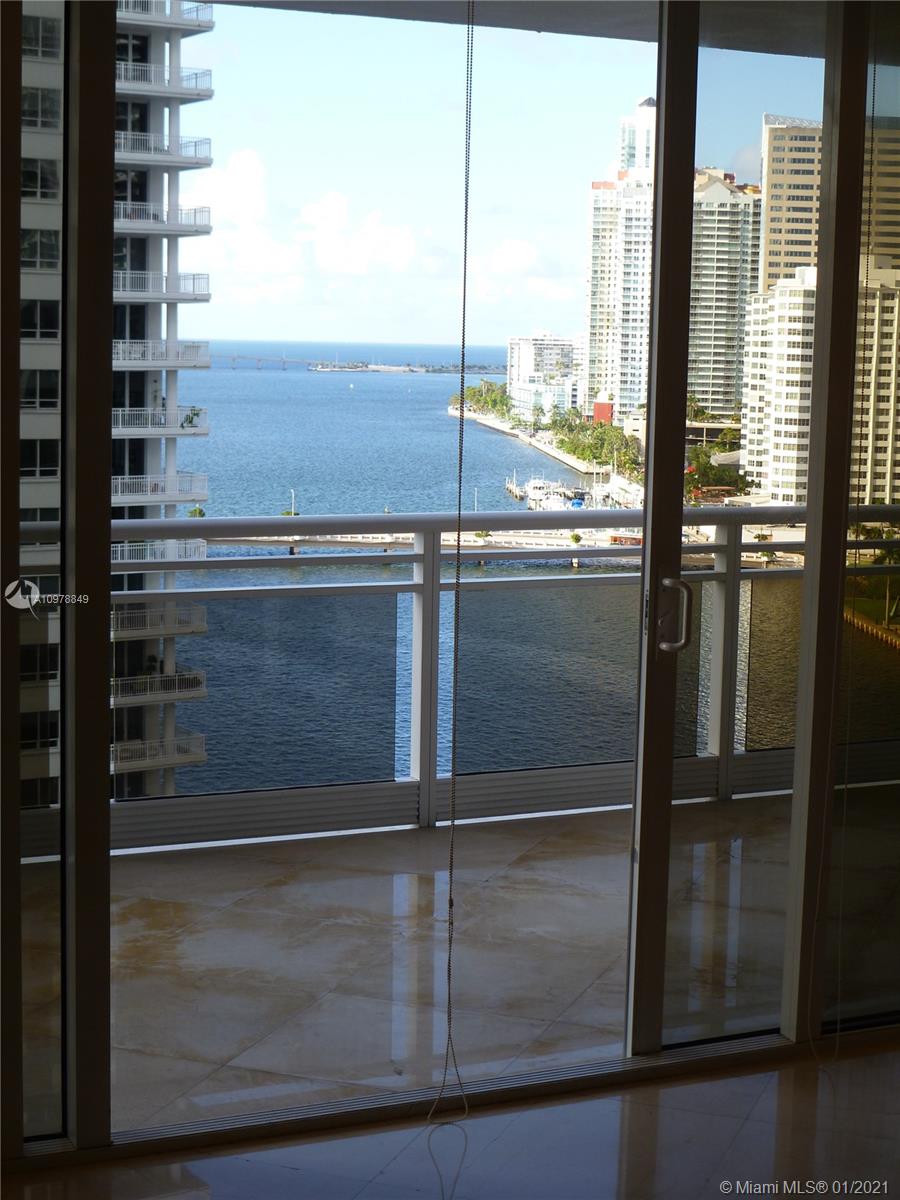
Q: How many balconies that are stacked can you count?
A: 12